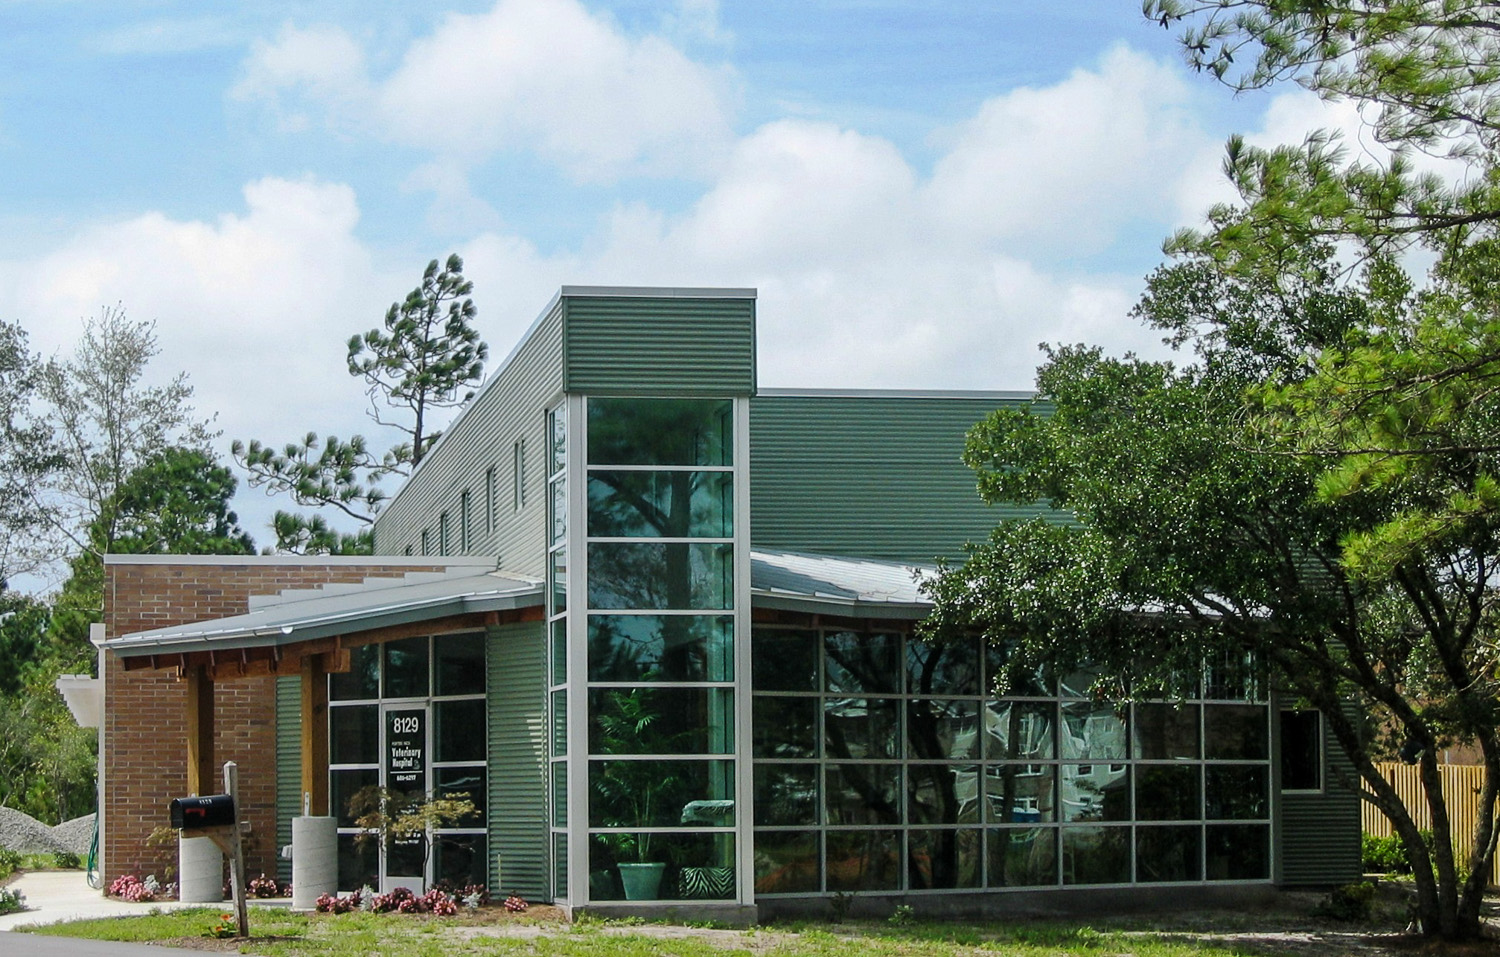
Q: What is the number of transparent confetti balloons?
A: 0